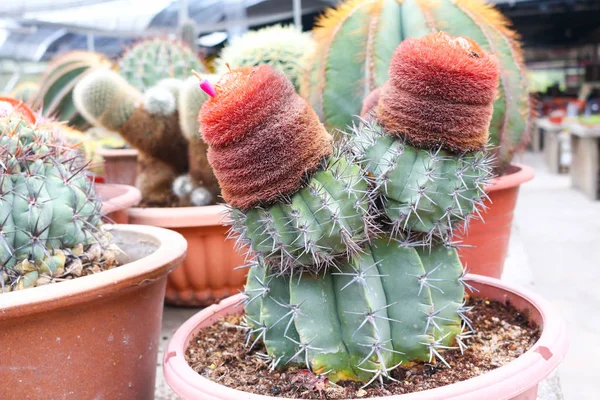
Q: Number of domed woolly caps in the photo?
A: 2